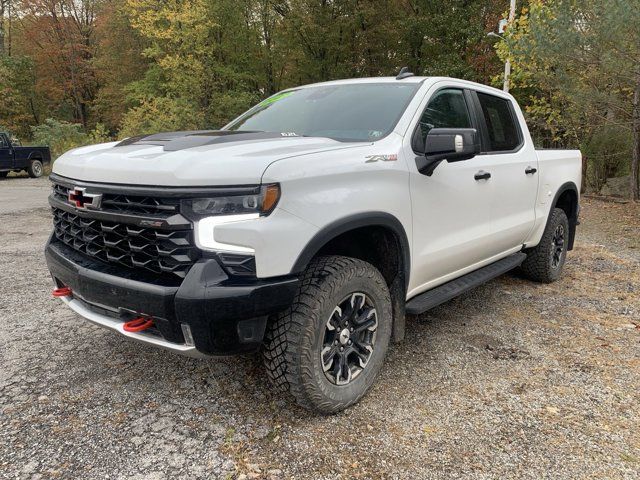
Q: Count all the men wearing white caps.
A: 0